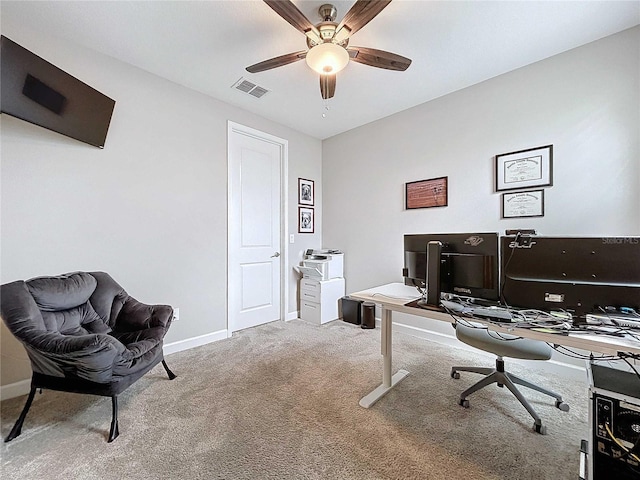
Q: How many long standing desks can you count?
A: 1